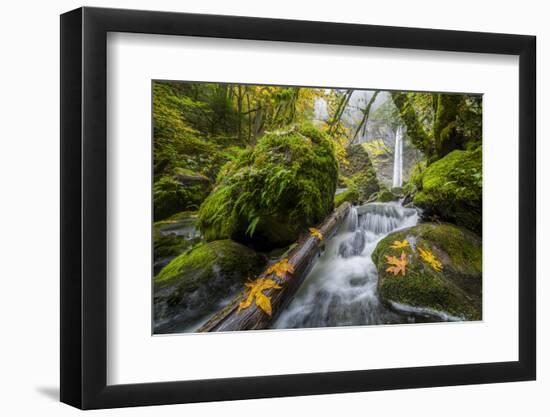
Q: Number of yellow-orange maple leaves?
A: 6